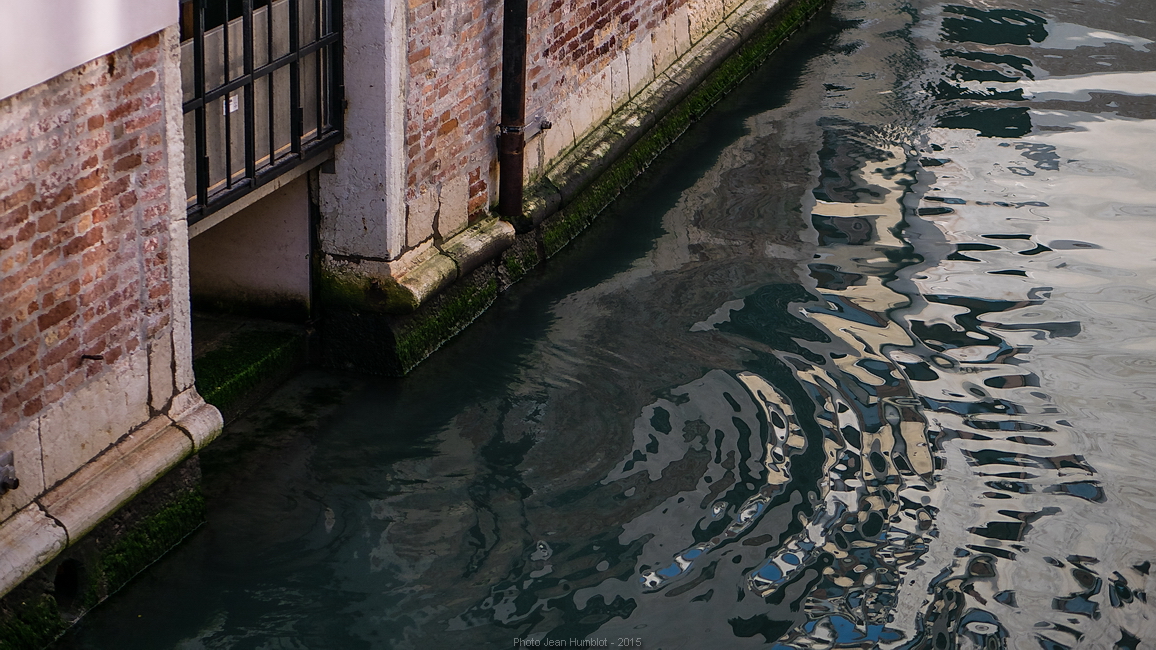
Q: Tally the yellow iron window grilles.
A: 0